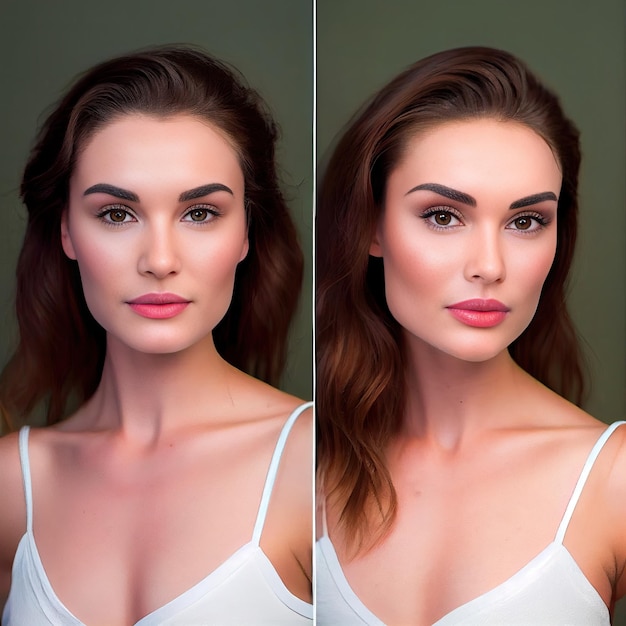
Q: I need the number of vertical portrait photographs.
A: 2